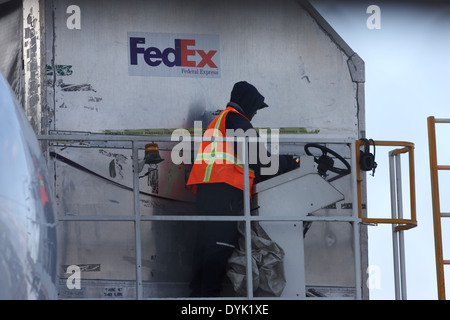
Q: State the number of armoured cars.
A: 0